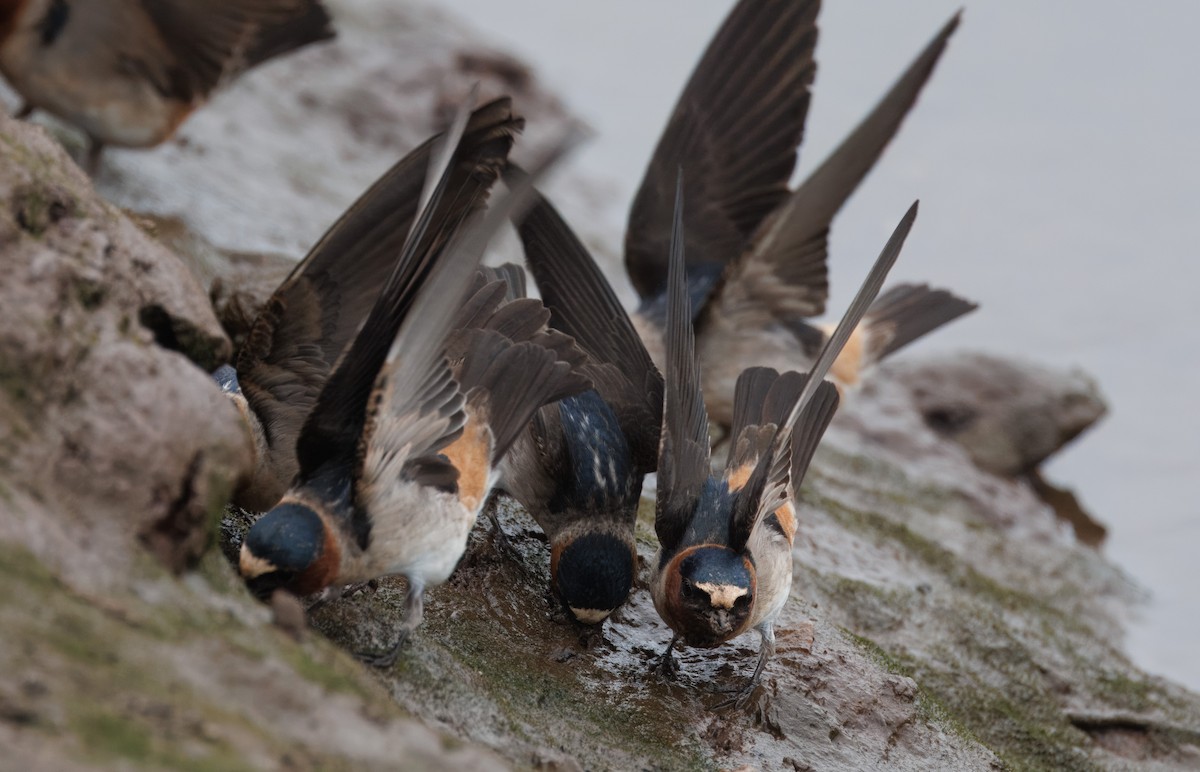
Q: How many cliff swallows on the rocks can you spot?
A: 6